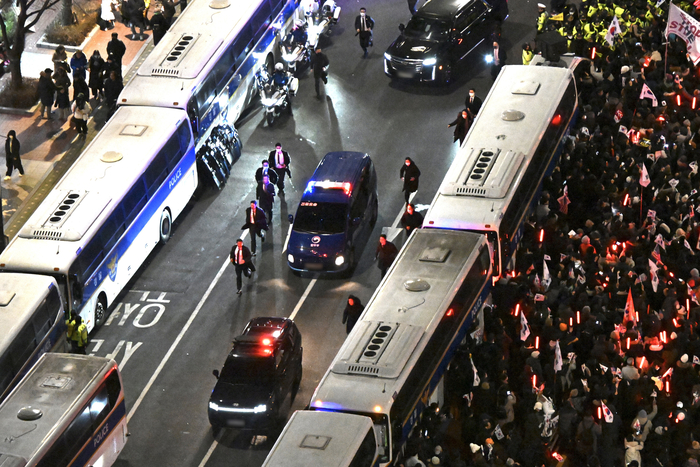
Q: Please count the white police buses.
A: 7